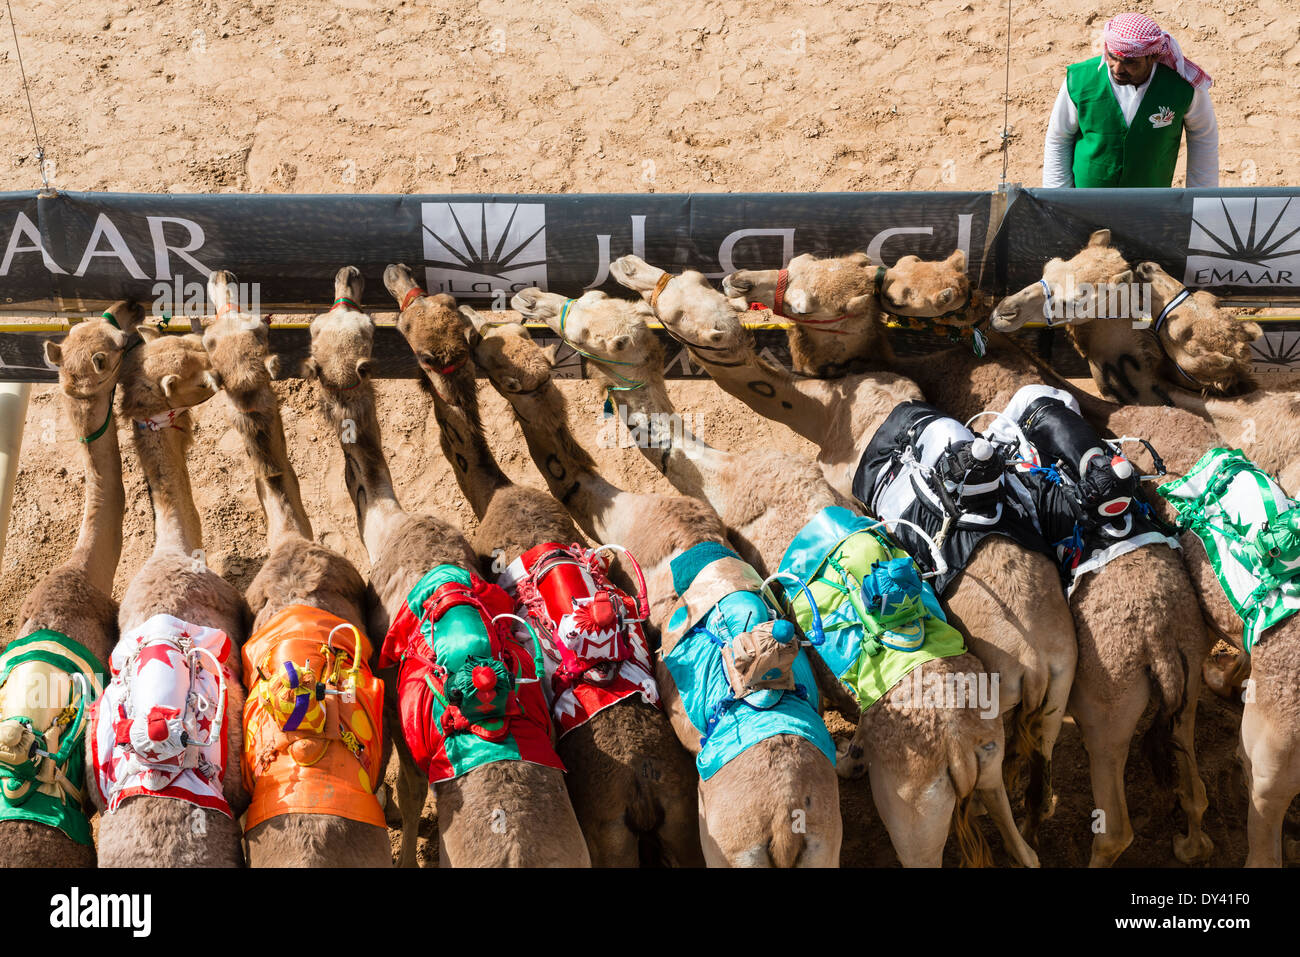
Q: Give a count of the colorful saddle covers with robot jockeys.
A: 10